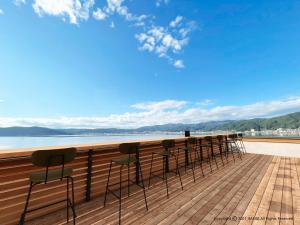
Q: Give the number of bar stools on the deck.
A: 9